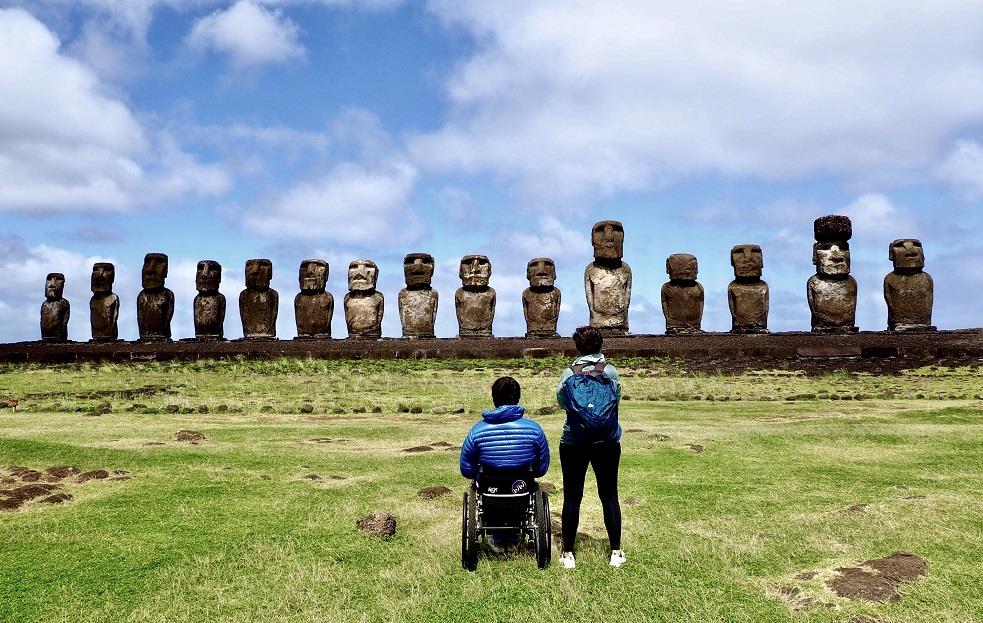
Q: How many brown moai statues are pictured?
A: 15